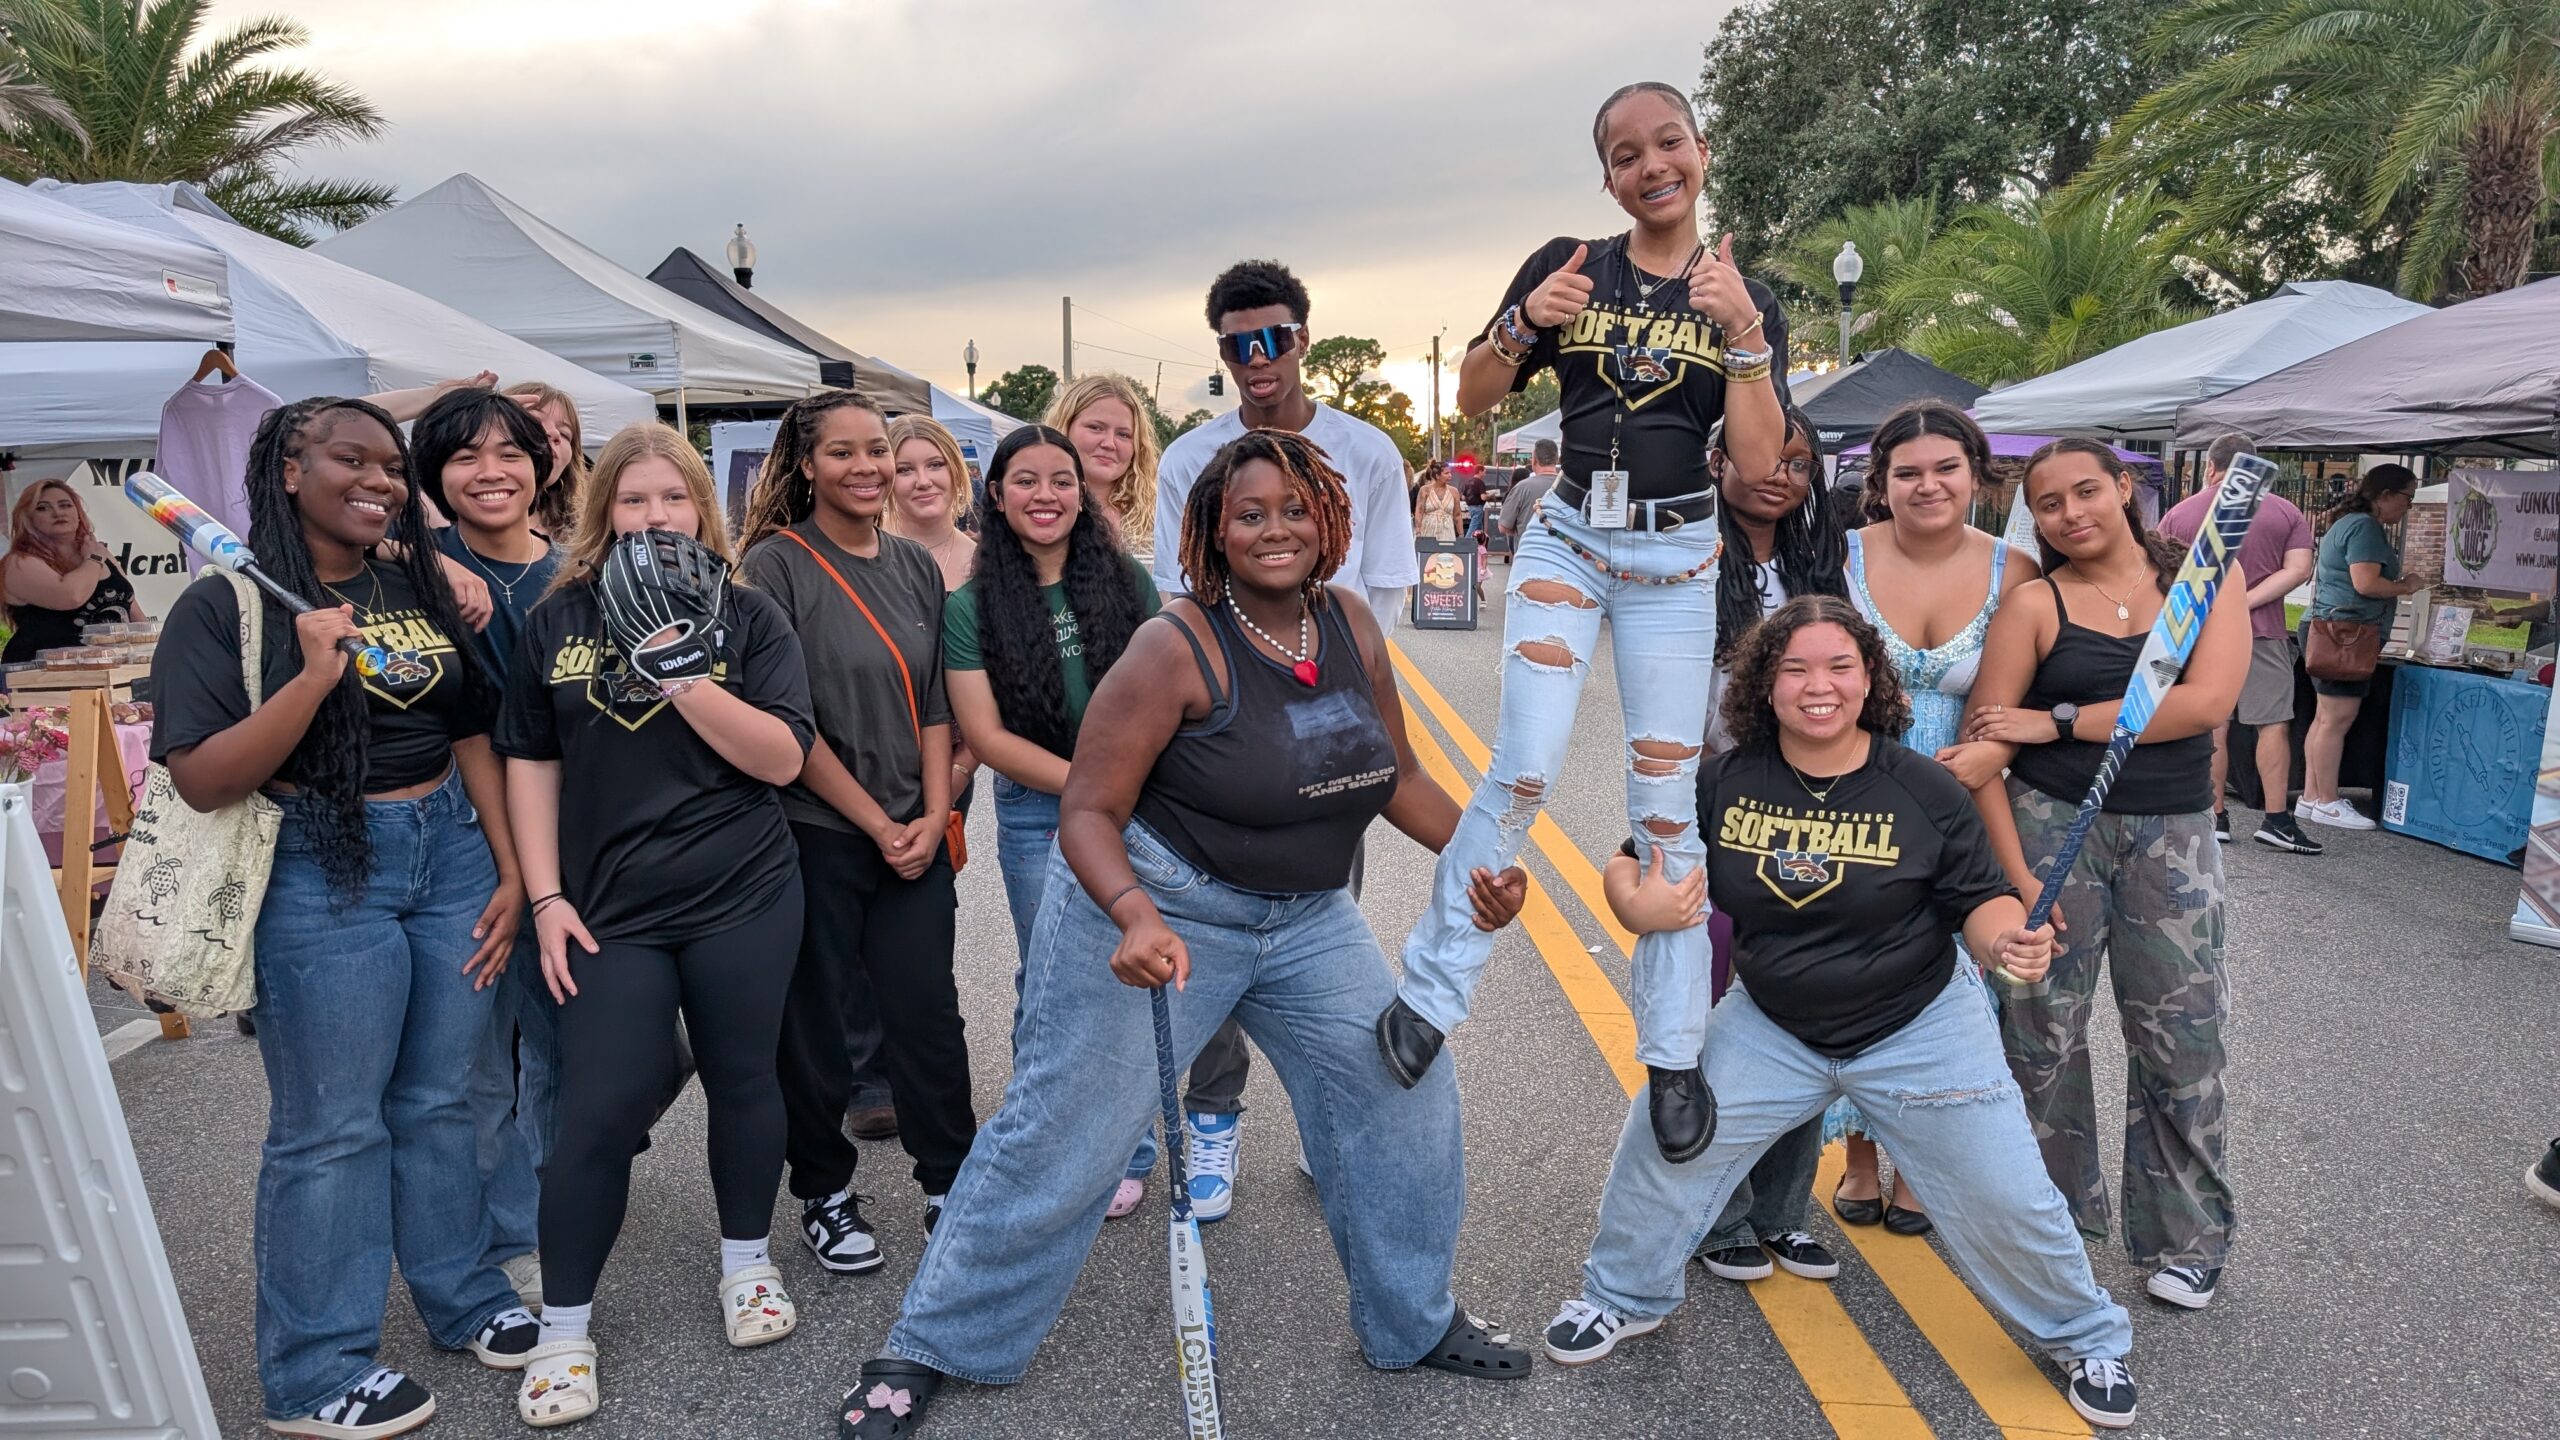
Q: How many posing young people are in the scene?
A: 15